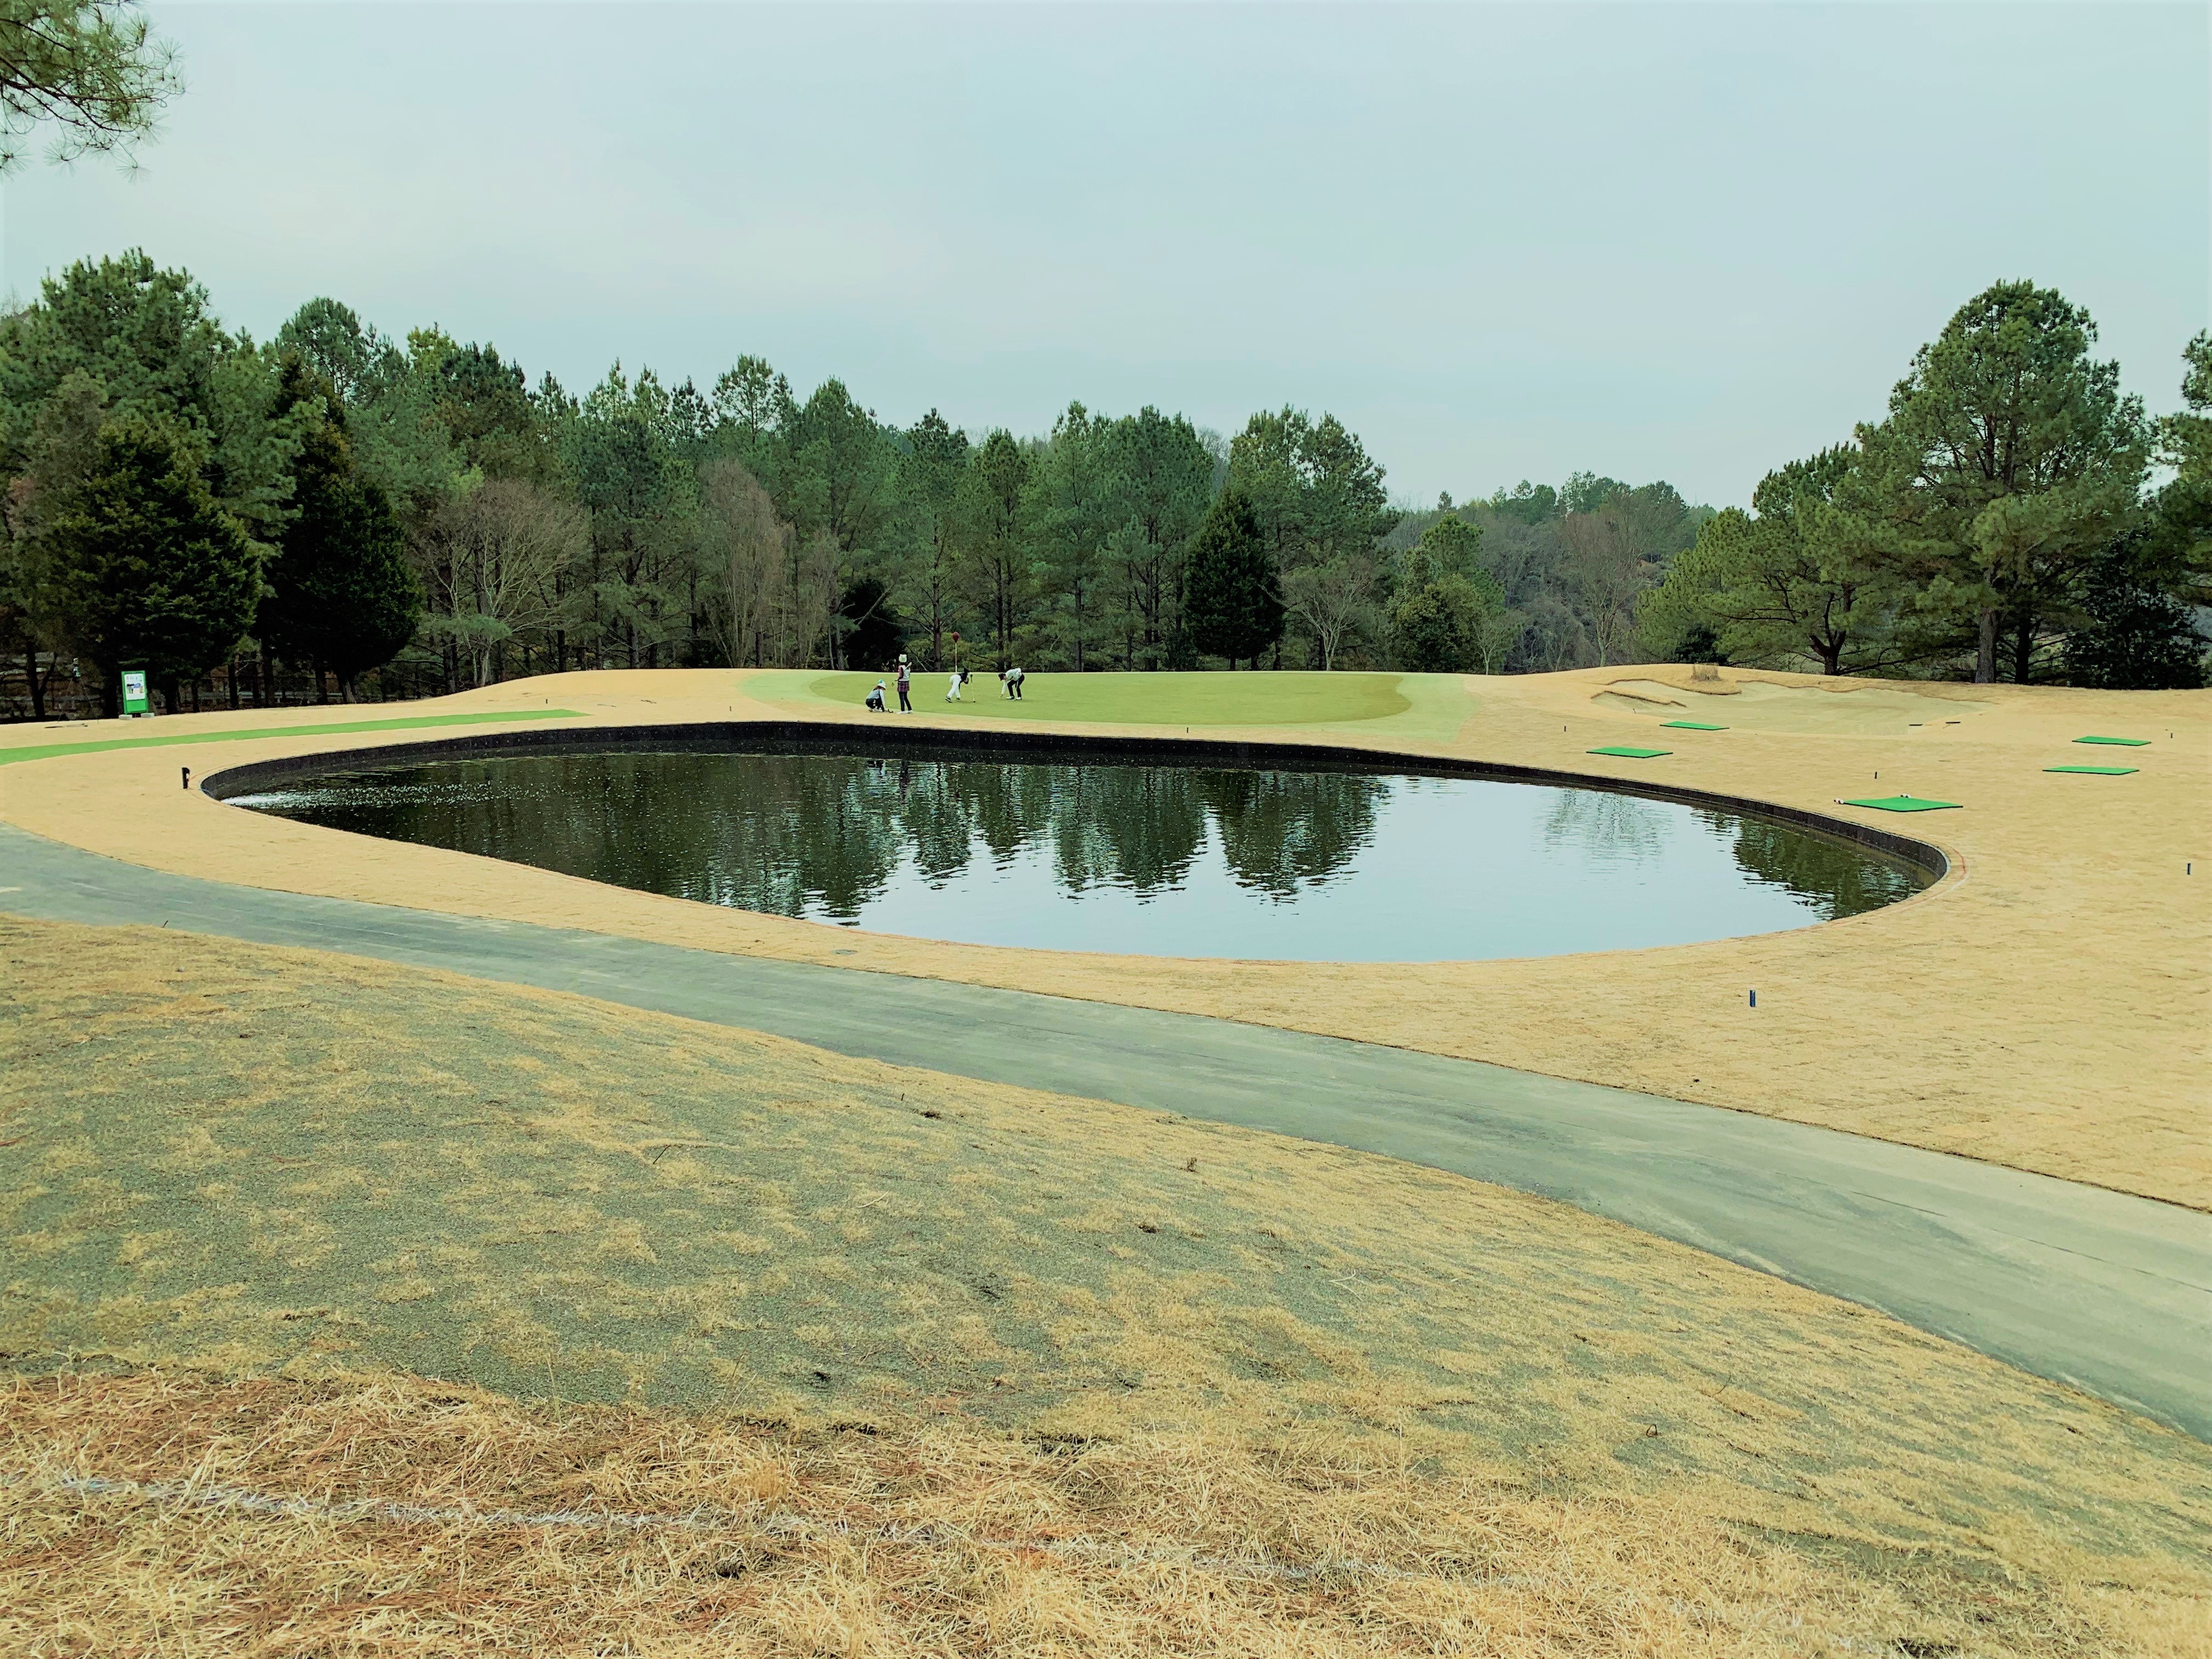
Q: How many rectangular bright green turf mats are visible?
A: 5